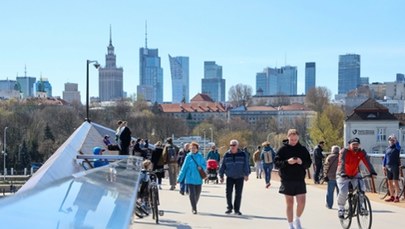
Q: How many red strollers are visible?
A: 1